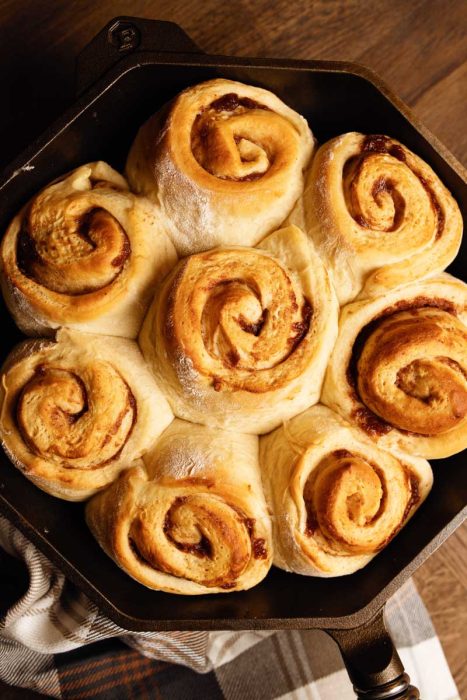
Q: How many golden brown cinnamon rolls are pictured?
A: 8